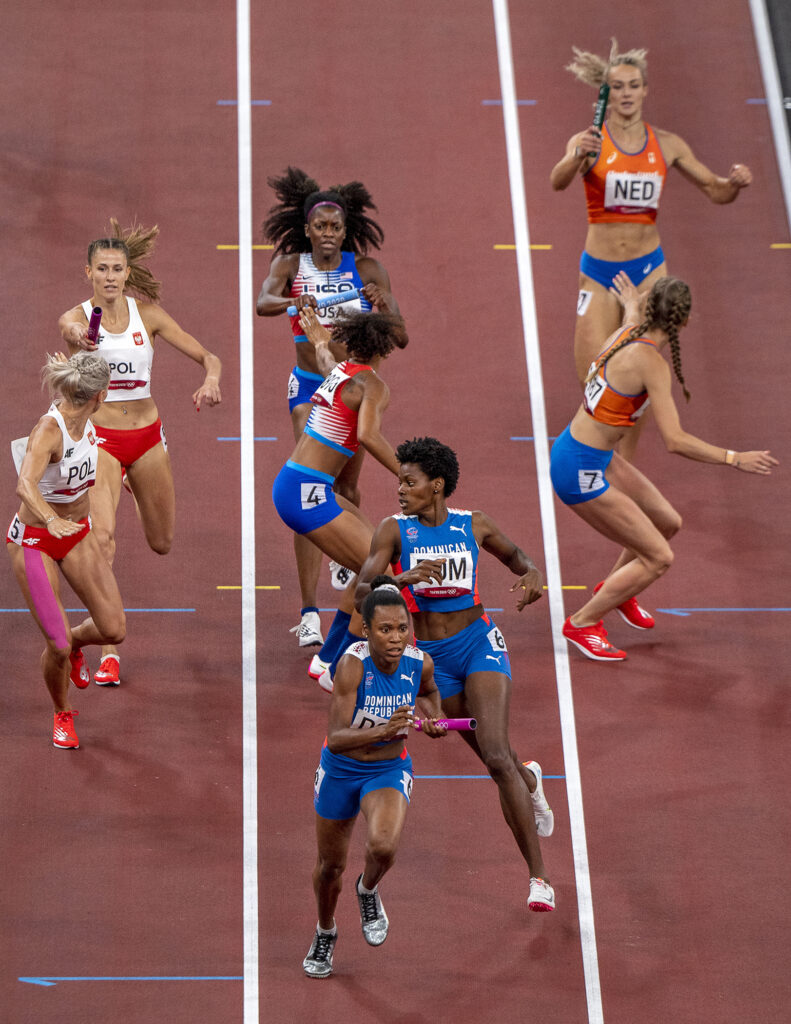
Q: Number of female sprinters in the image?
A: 8